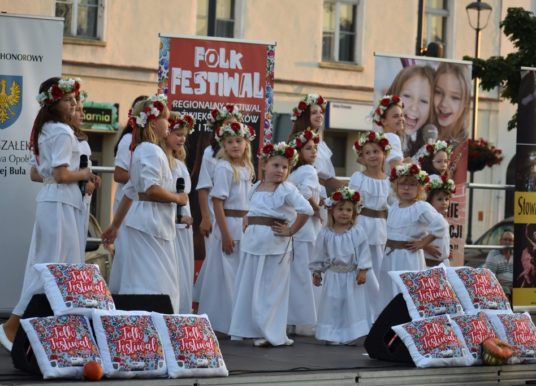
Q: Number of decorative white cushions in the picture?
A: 9